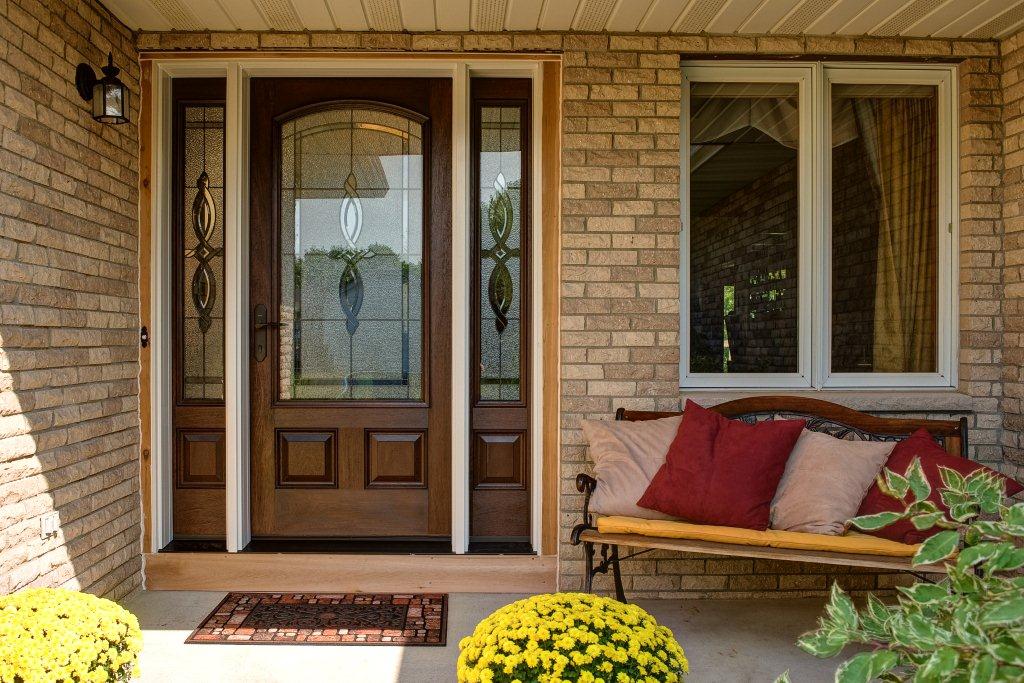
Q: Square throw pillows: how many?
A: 4